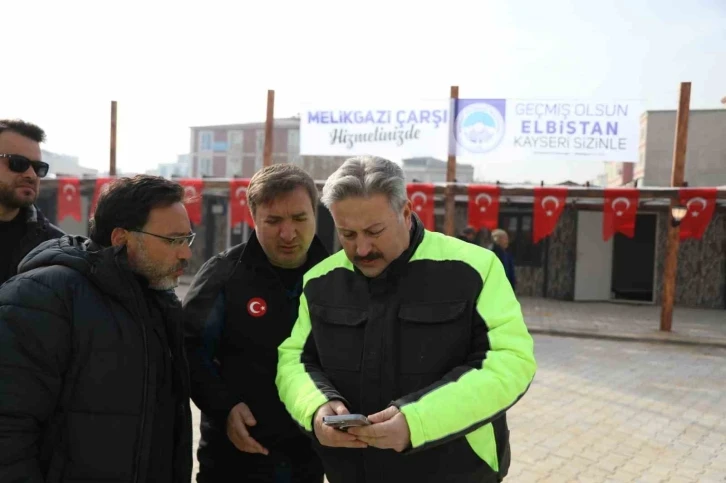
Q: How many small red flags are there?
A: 9